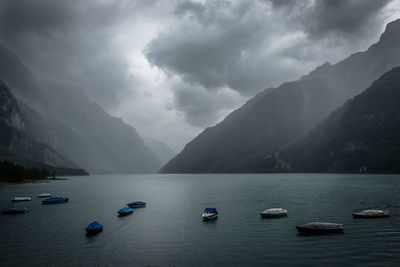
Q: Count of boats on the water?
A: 11